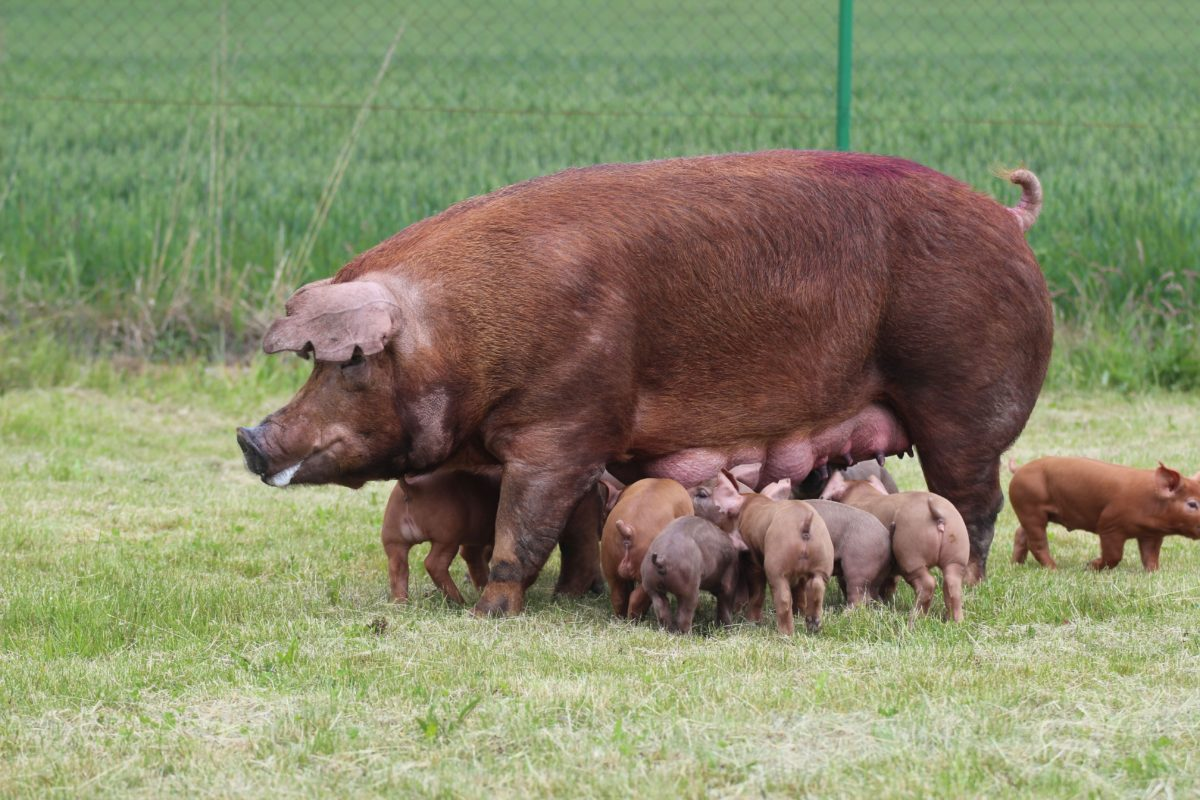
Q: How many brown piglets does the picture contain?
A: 5